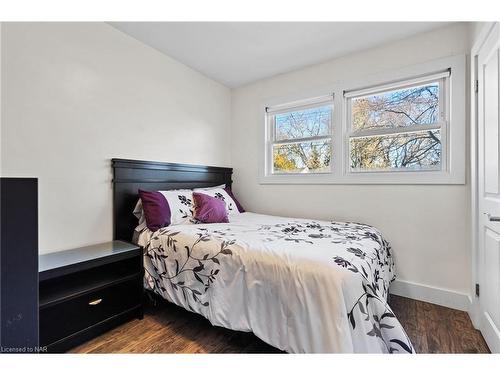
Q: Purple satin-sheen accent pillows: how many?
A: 1